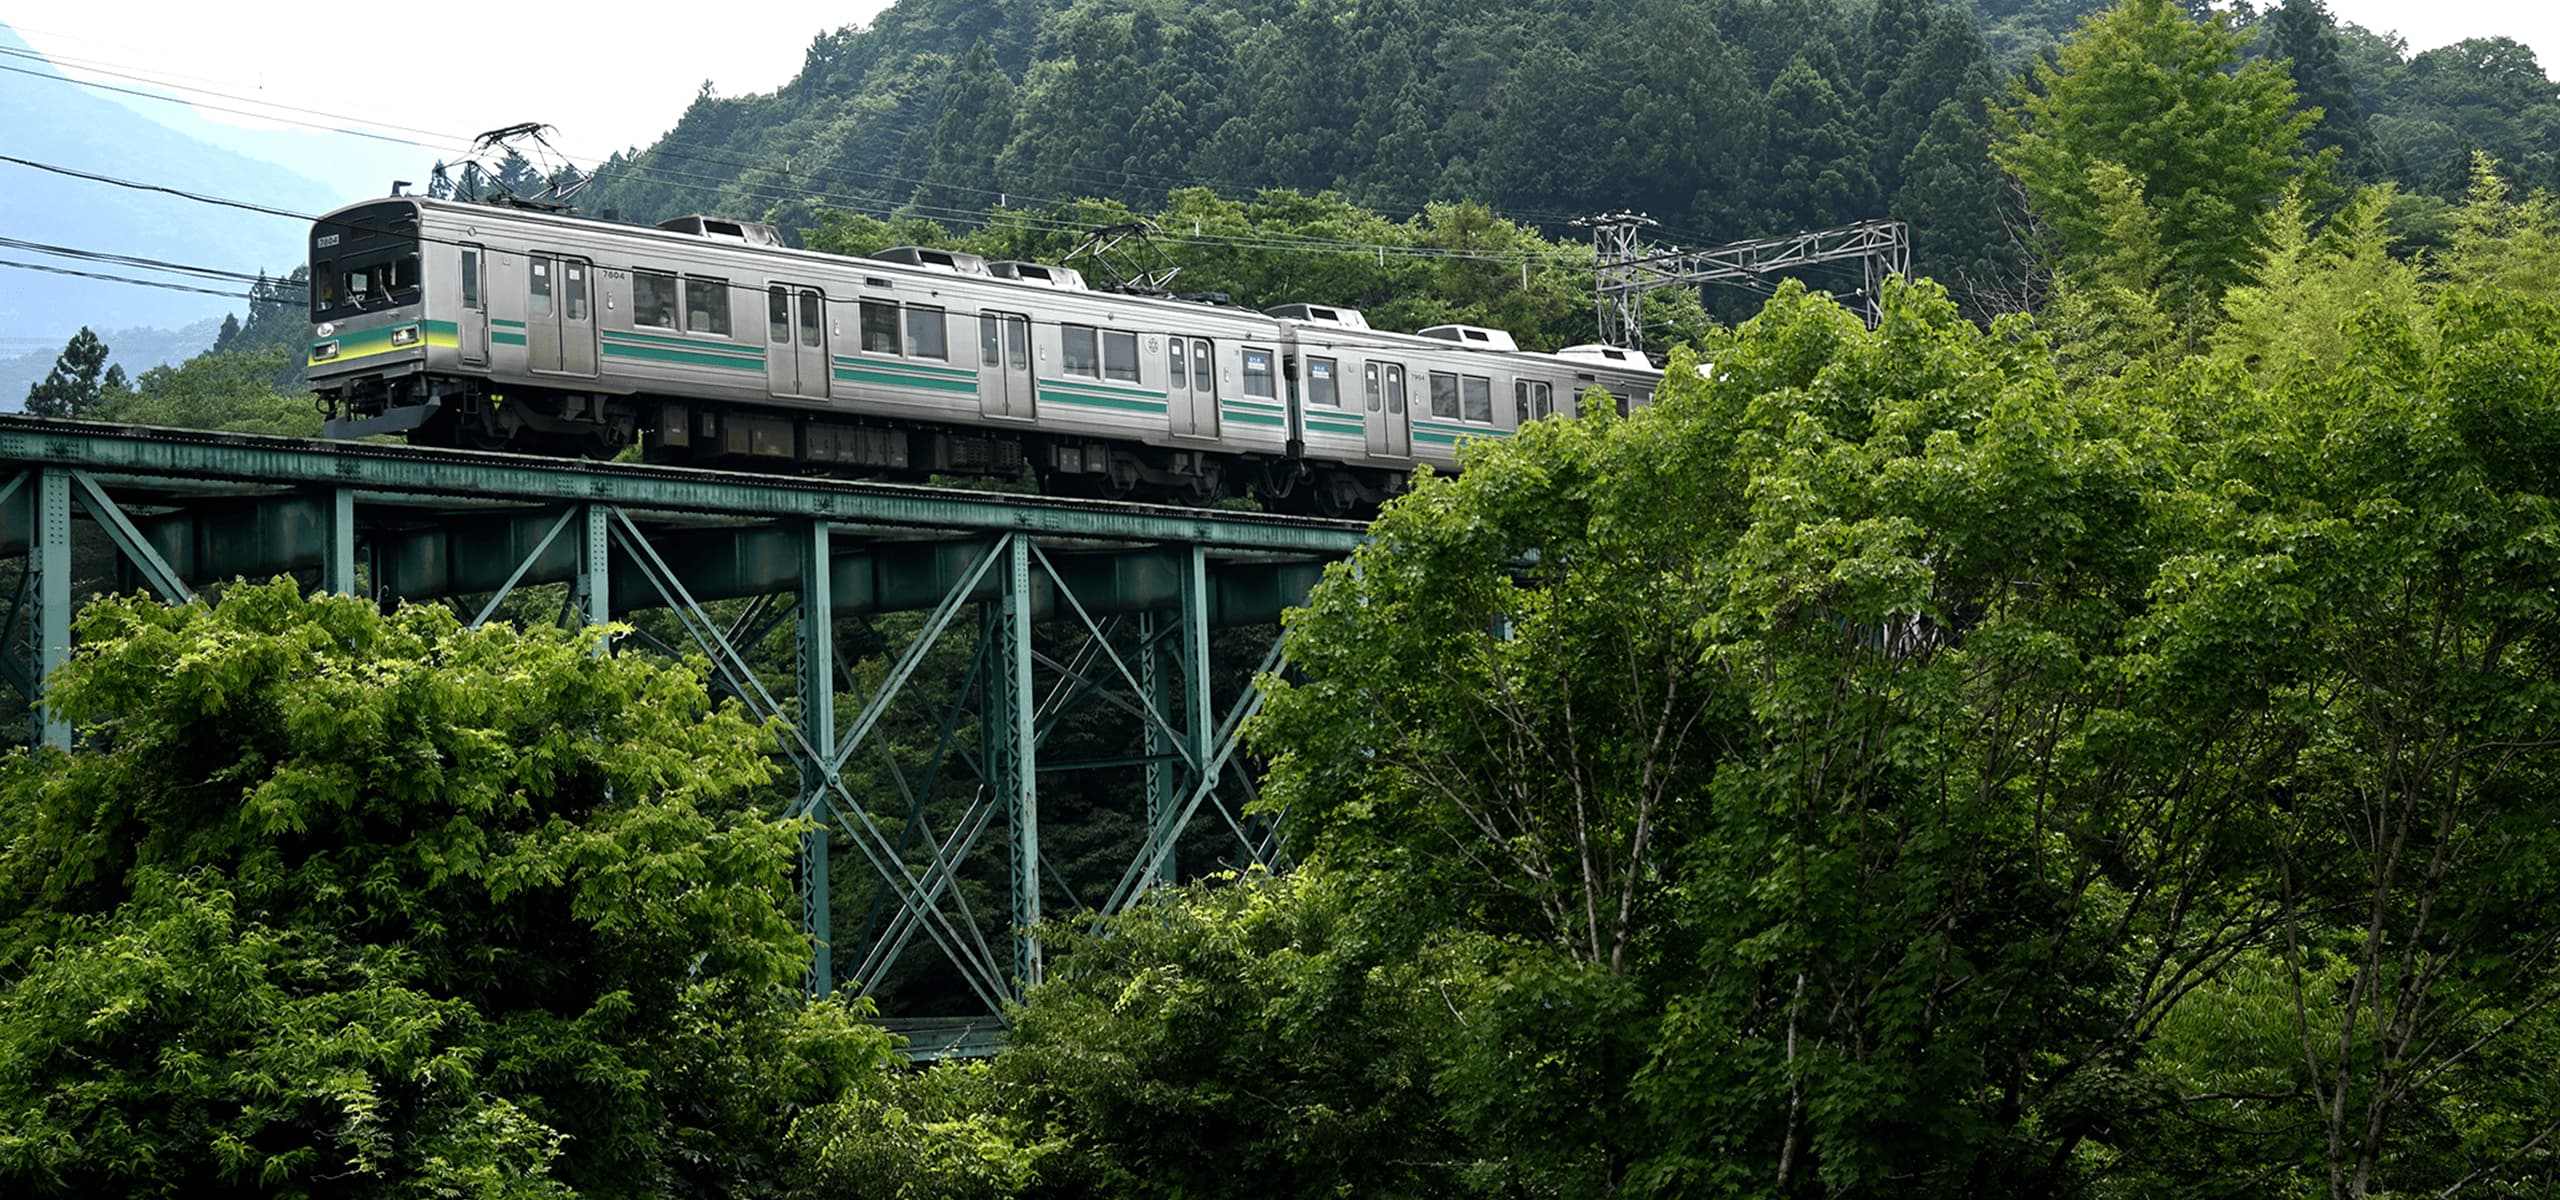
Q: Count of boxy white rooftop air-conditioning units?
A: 6